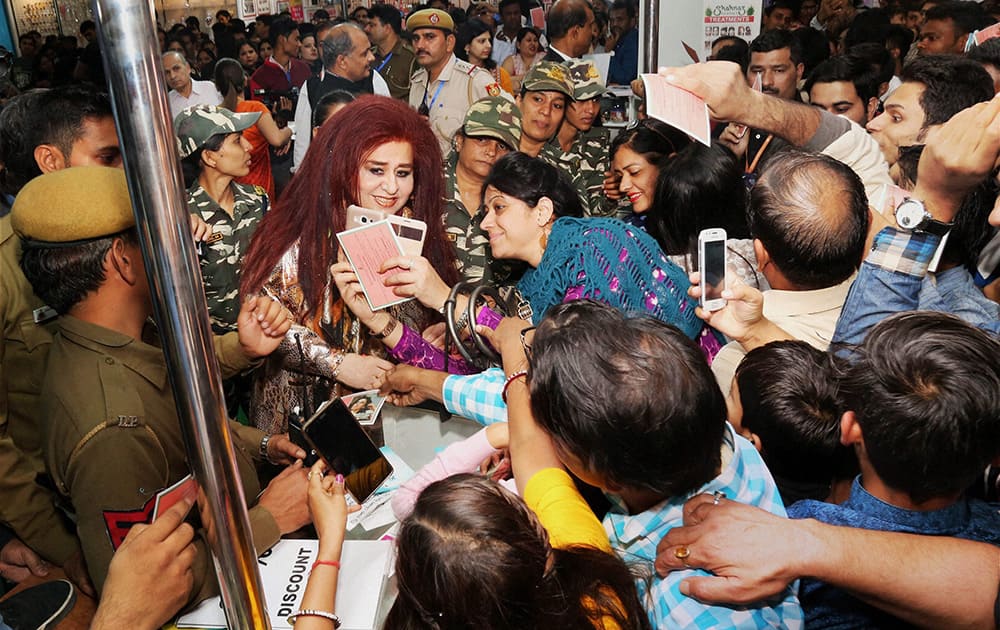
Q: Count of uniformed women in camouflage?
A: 4